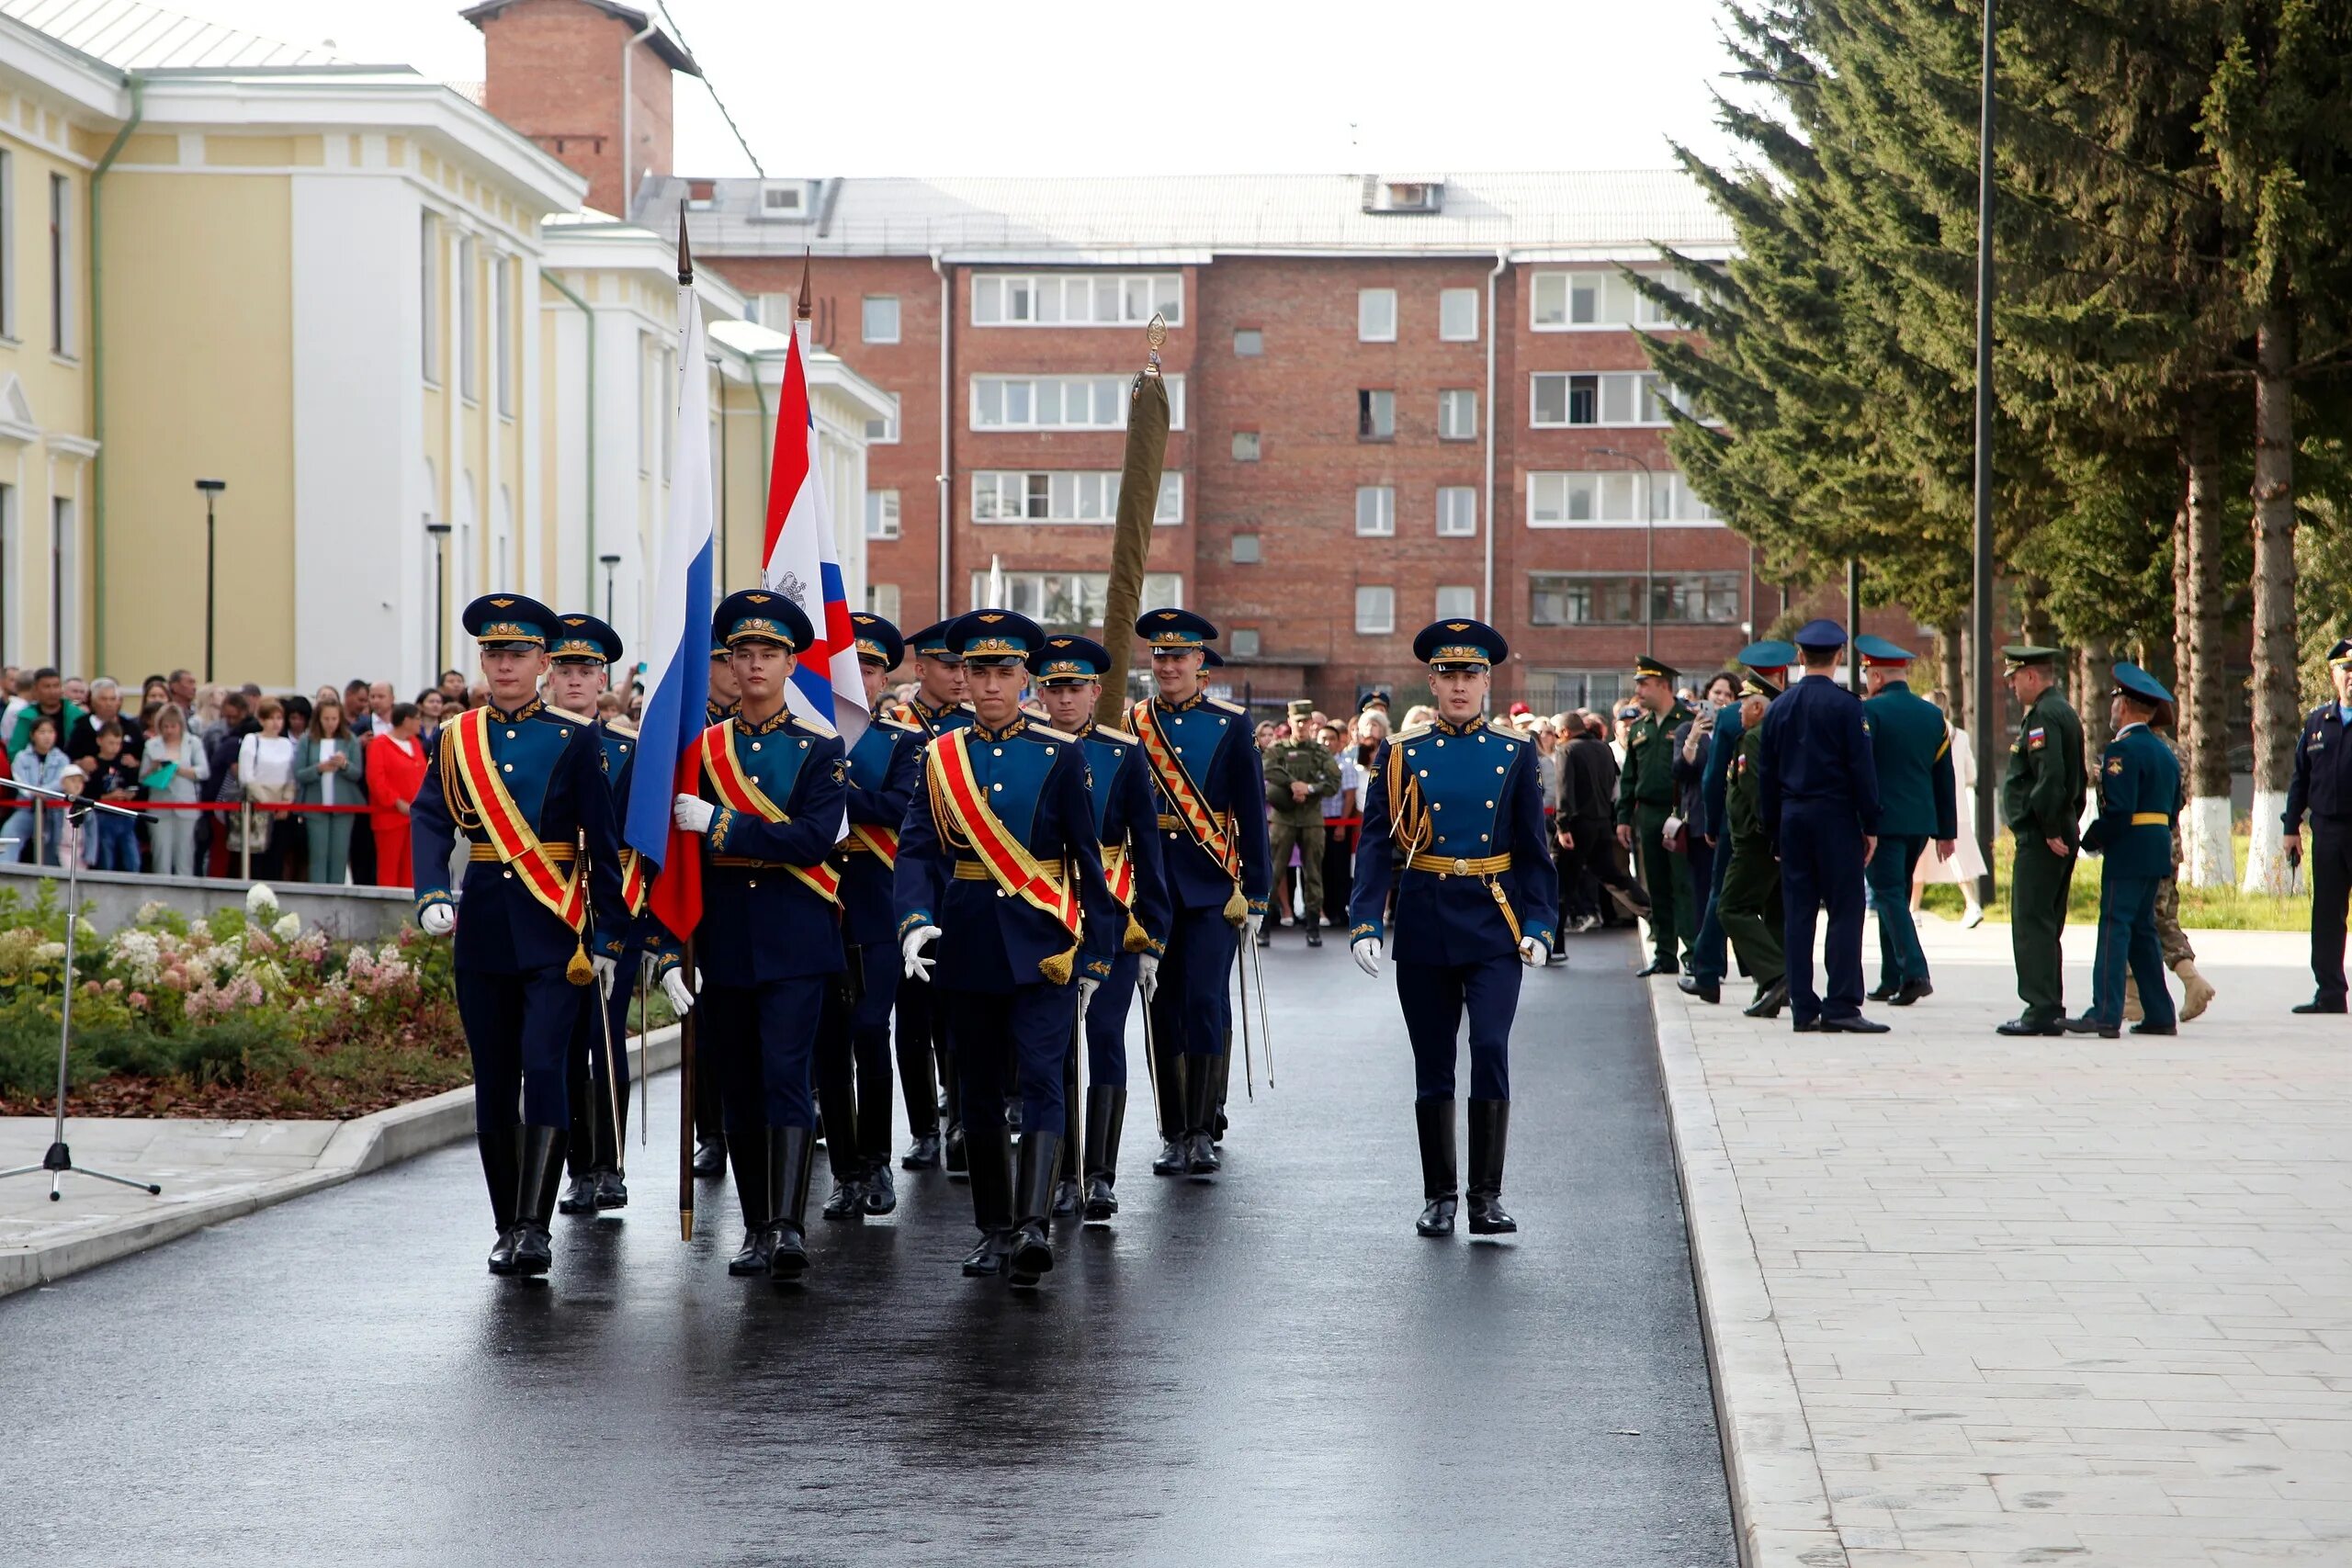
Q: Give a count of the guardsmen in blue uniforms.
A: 11